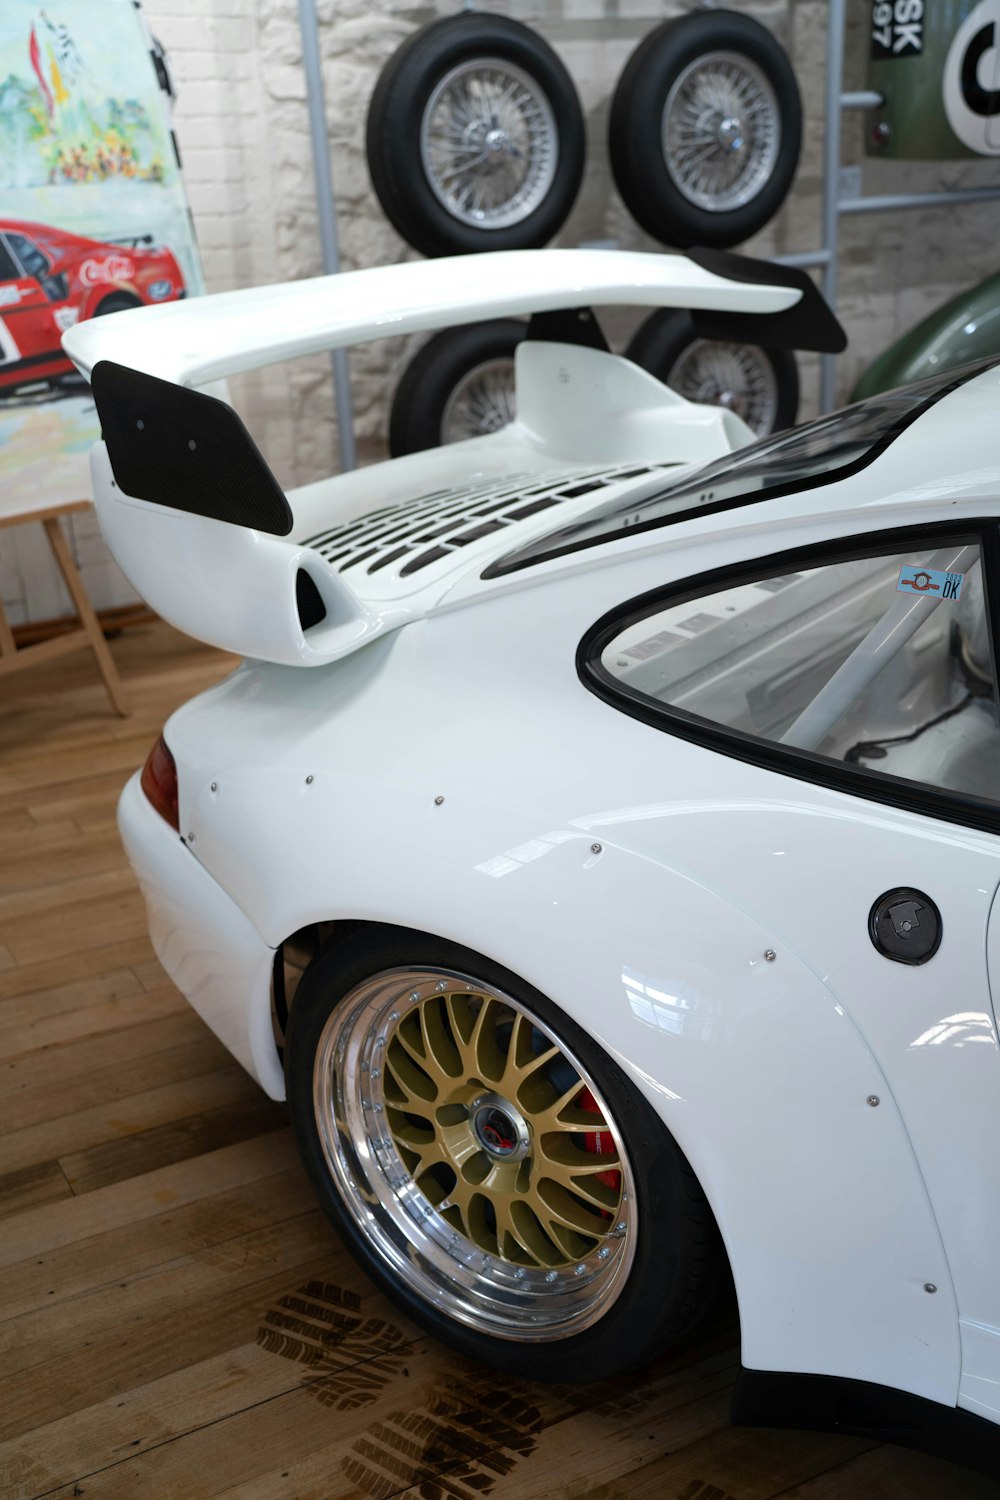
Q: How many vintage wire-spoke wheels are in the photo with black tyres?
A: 4